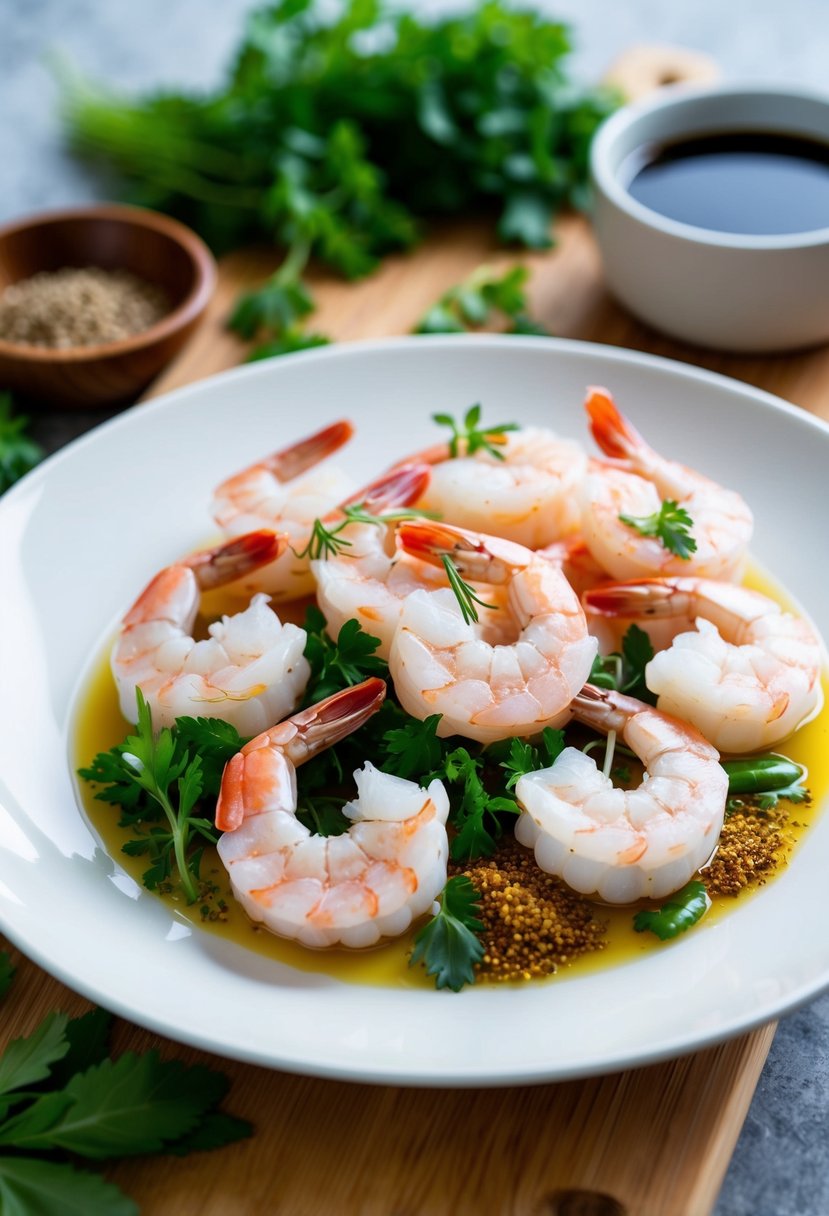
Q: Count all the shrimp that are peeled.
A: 9